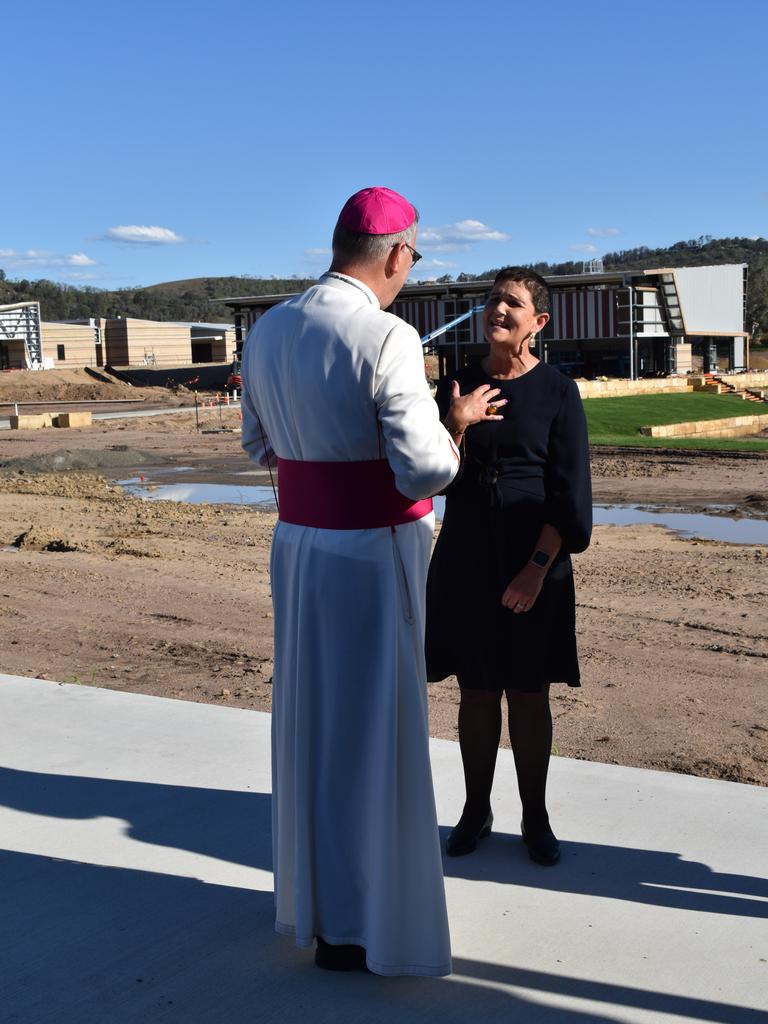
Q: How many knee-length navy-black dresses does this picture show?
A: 1